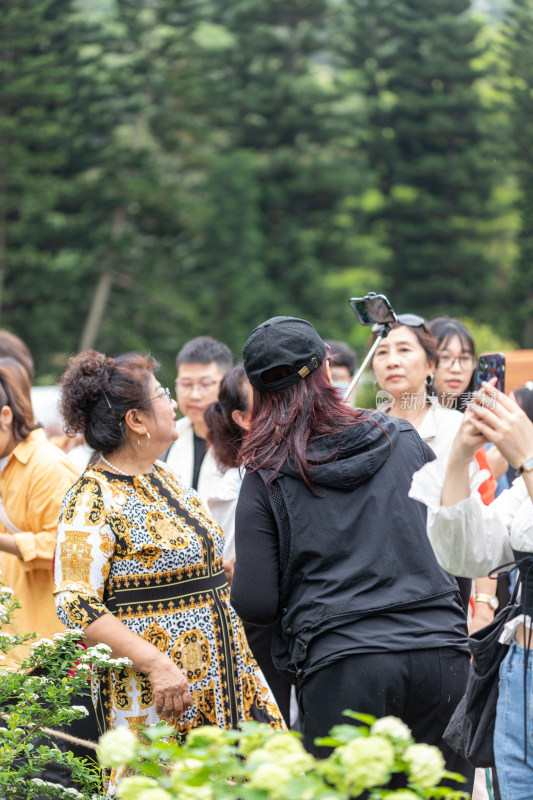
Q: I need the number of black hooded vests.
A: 1